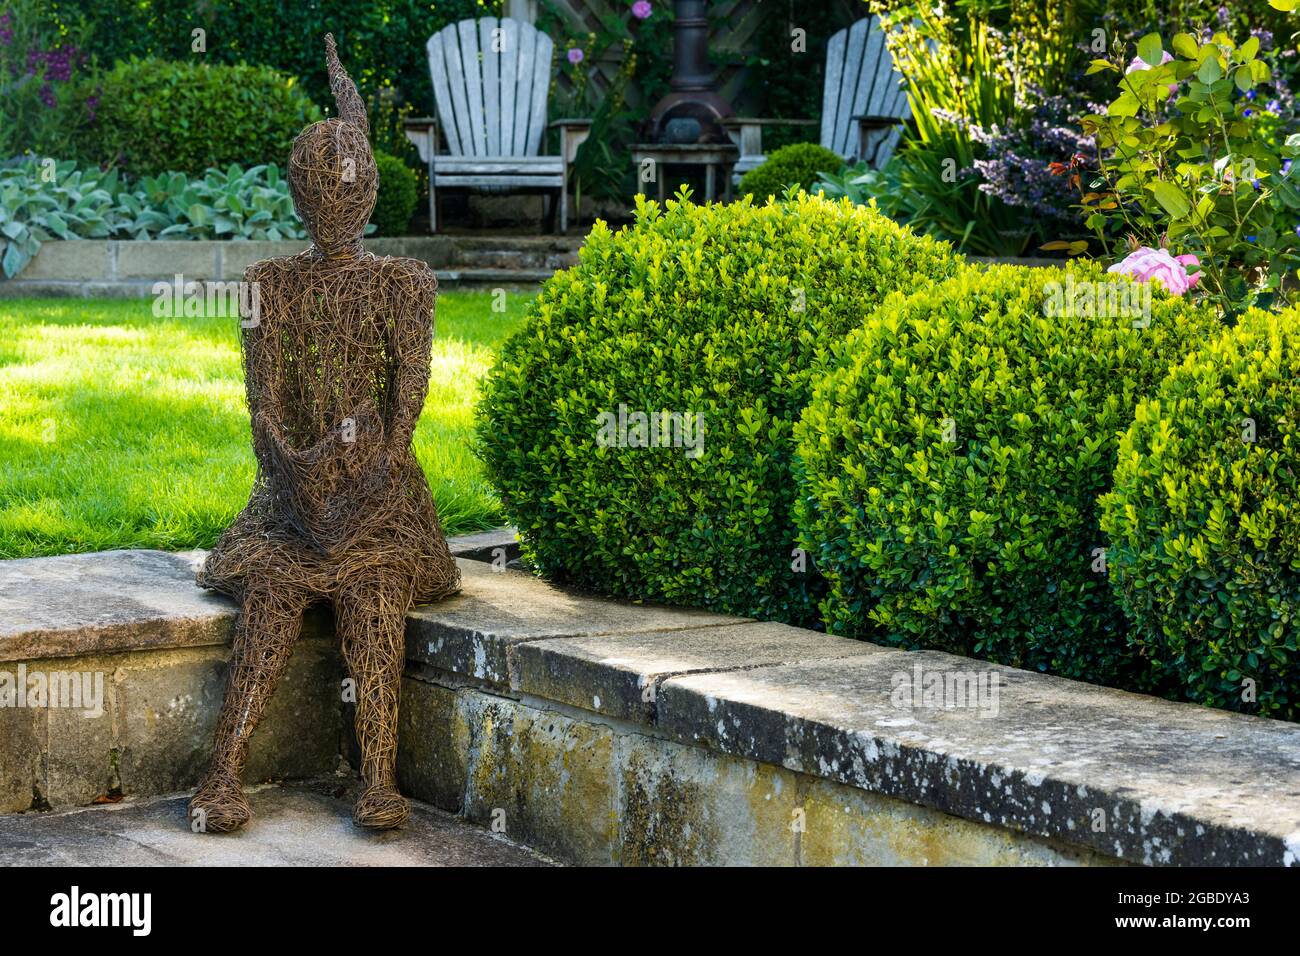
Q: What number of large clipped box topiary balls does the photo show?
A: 3